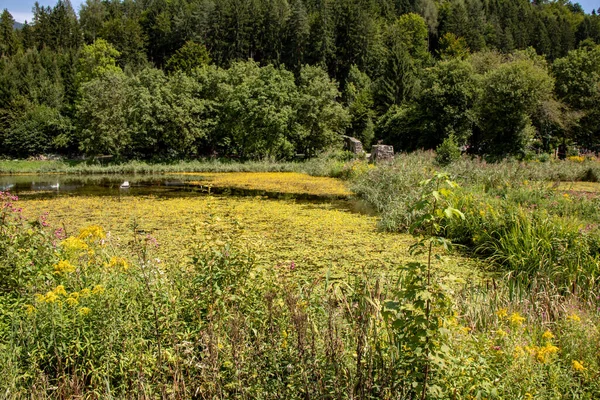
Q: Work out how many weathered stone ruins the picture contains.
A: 2